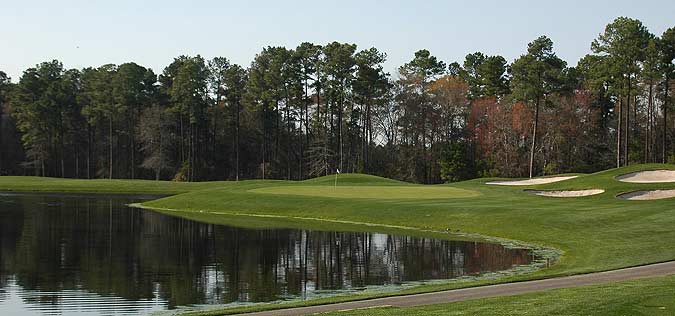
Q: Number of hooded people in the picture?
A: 0